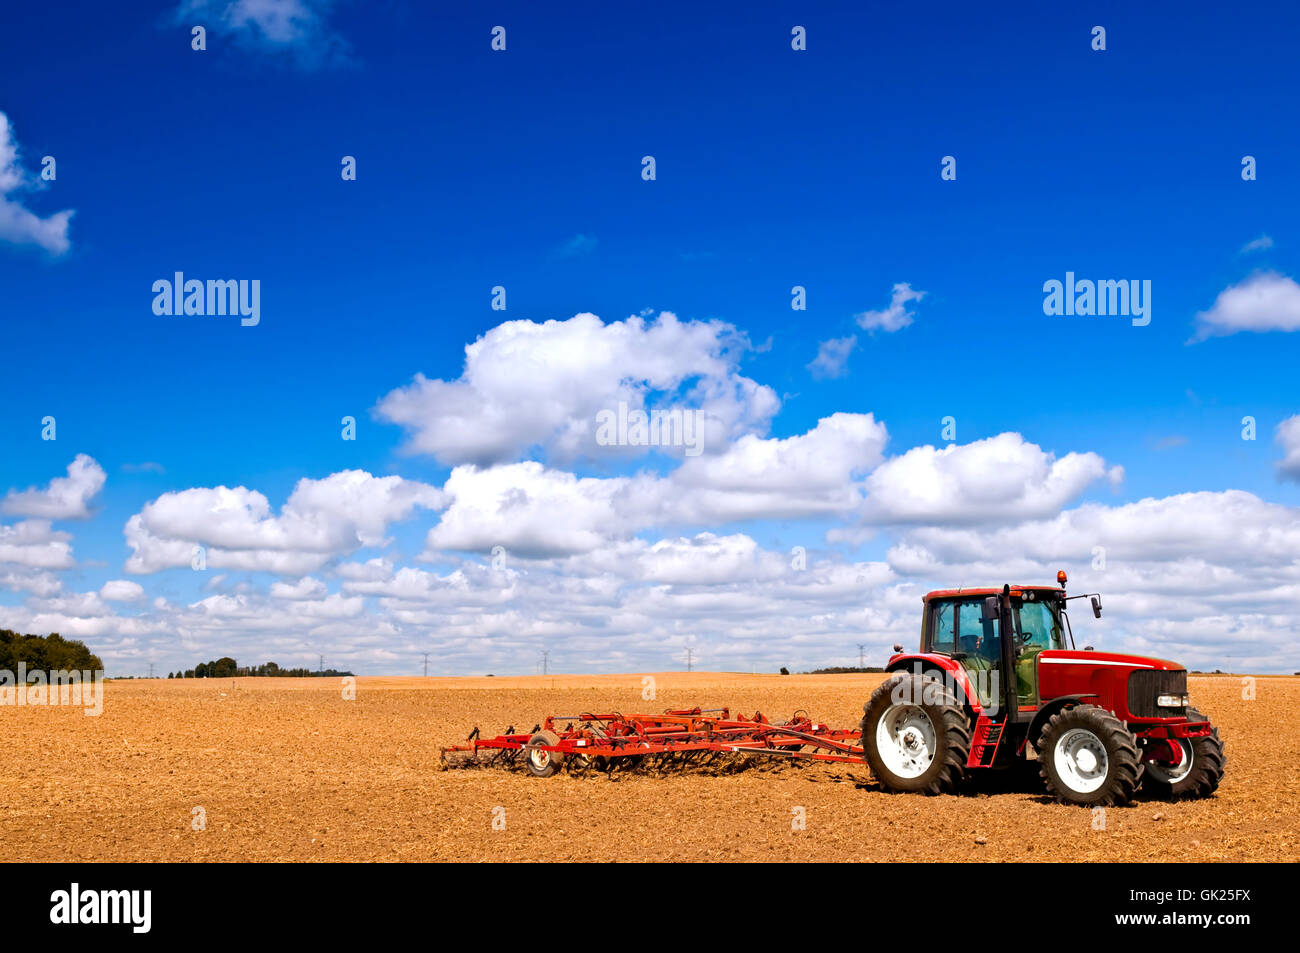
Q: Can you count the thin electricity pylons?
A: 6